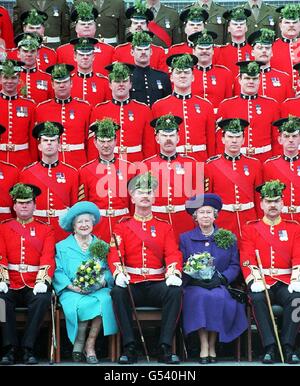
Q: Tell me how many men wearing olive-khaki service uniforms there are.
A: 5